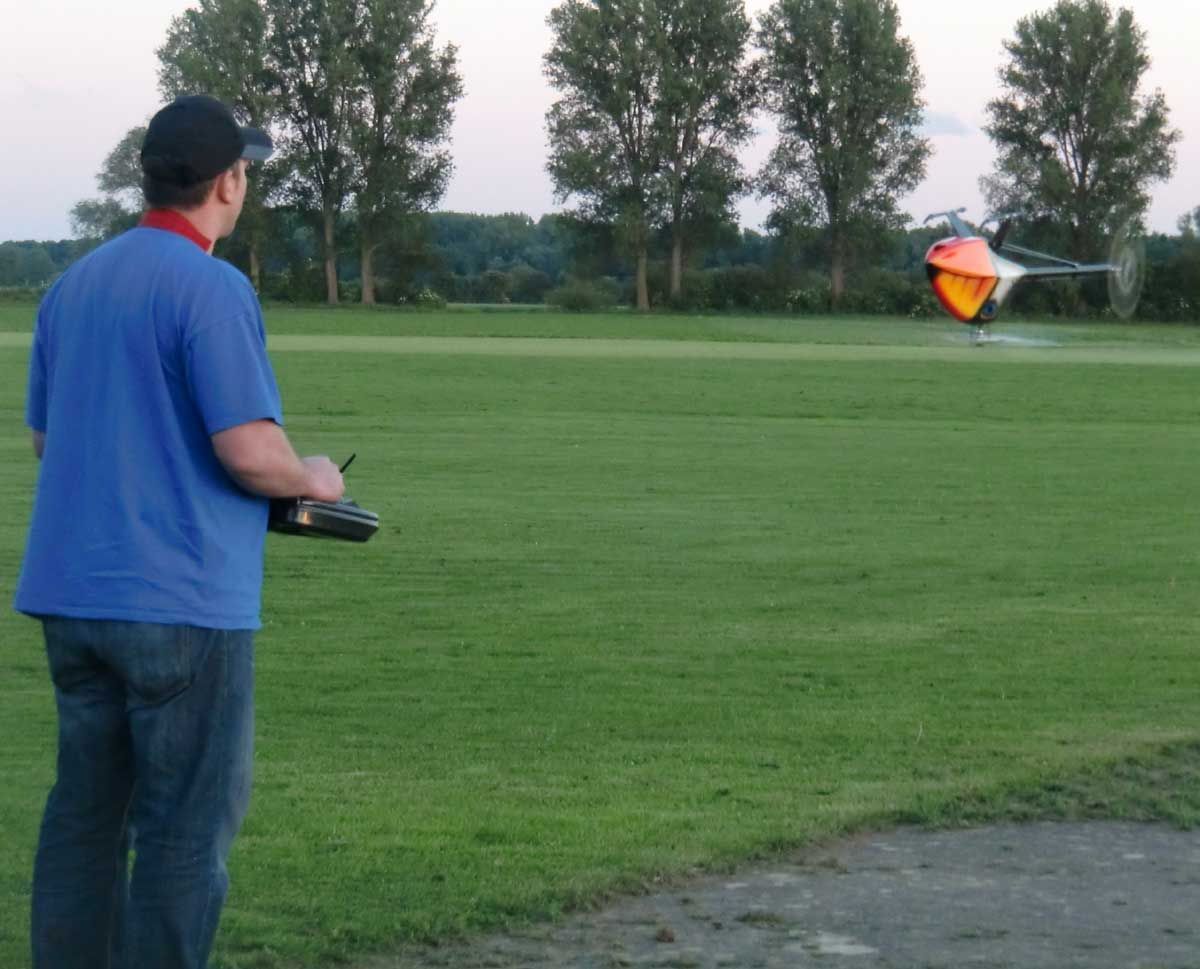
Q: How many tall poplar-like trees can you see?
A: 7